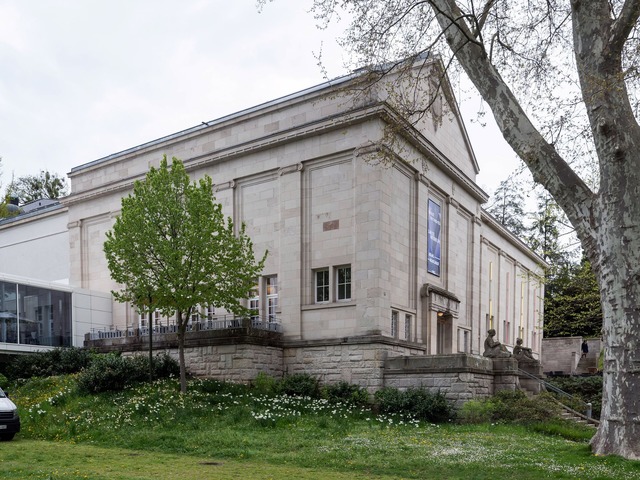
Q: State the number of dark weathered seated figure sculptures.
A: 2